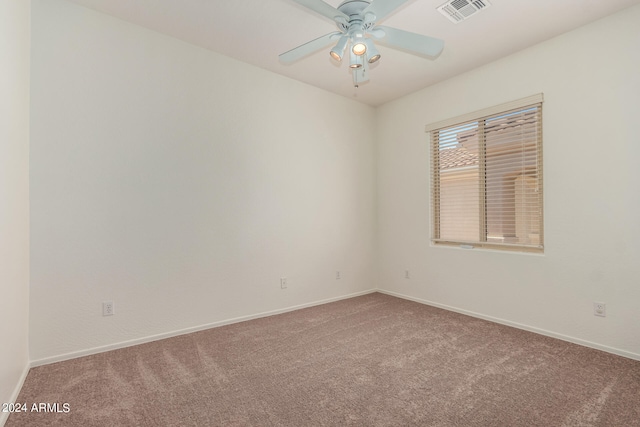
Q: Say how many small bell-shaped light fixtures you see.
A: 4